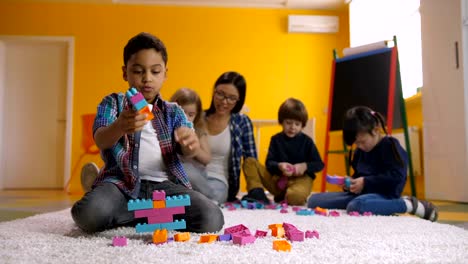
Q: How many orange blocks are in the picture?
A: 8